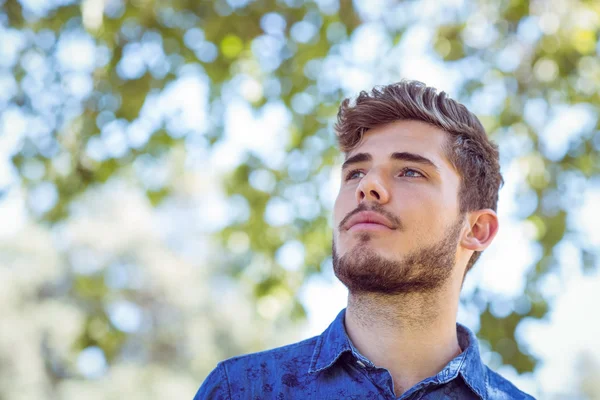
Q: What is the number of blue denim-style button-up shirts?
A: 1